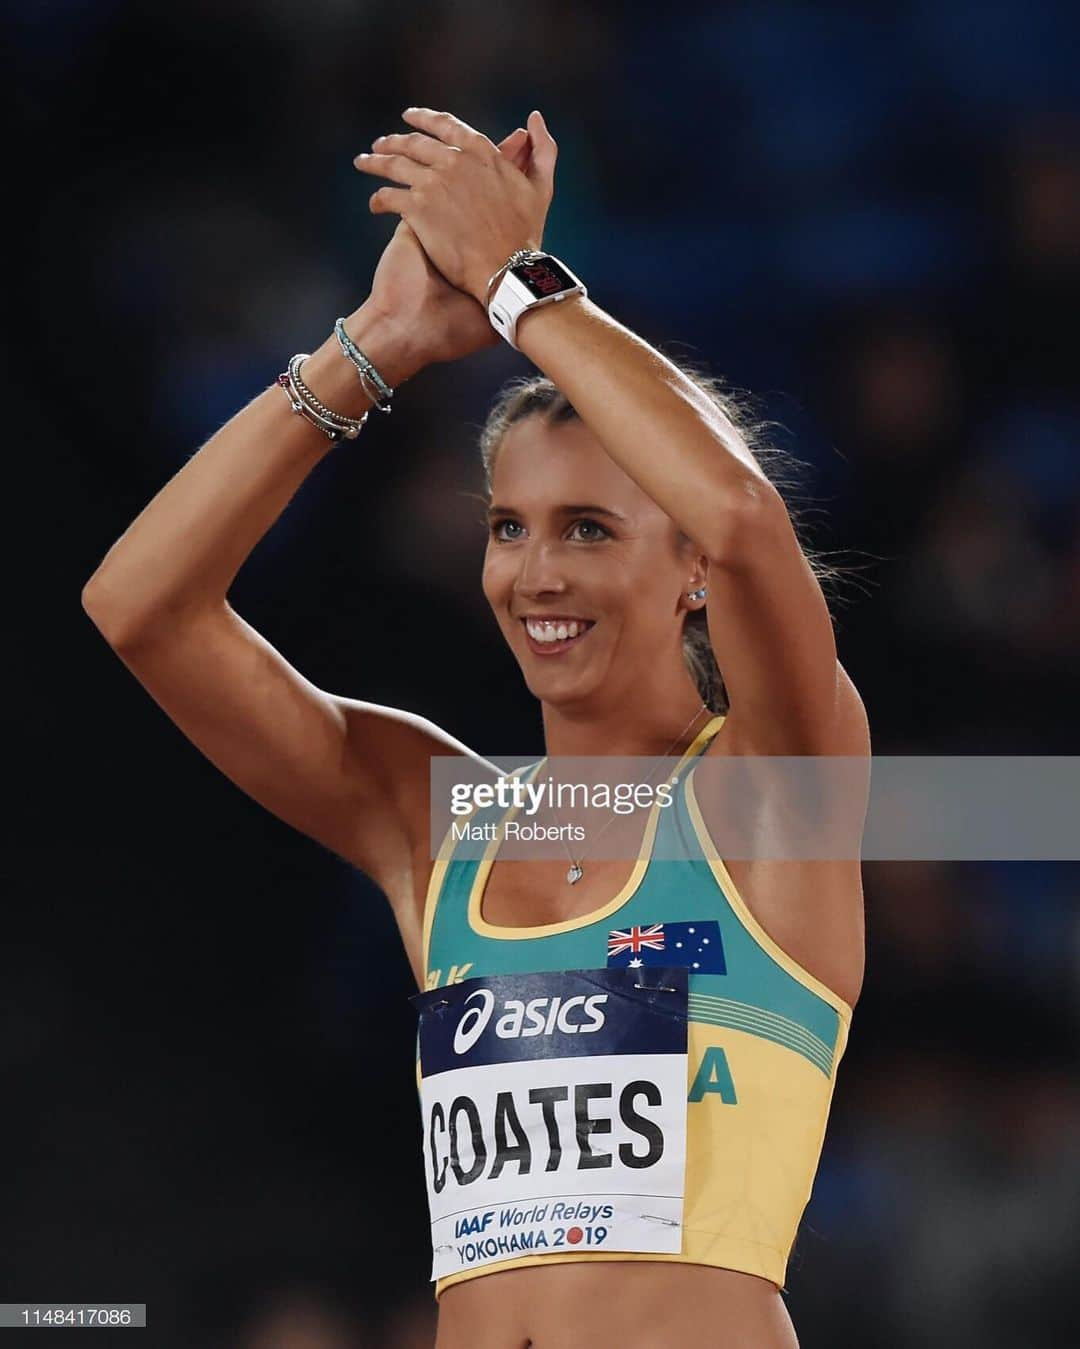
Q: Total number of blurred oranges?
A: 0